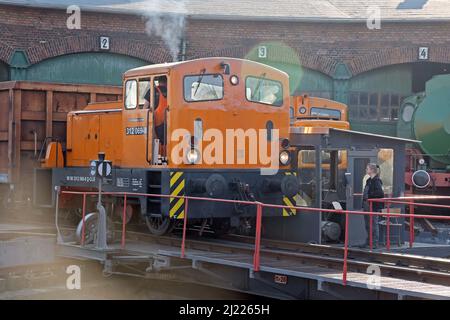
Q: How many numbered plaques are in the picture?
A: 3